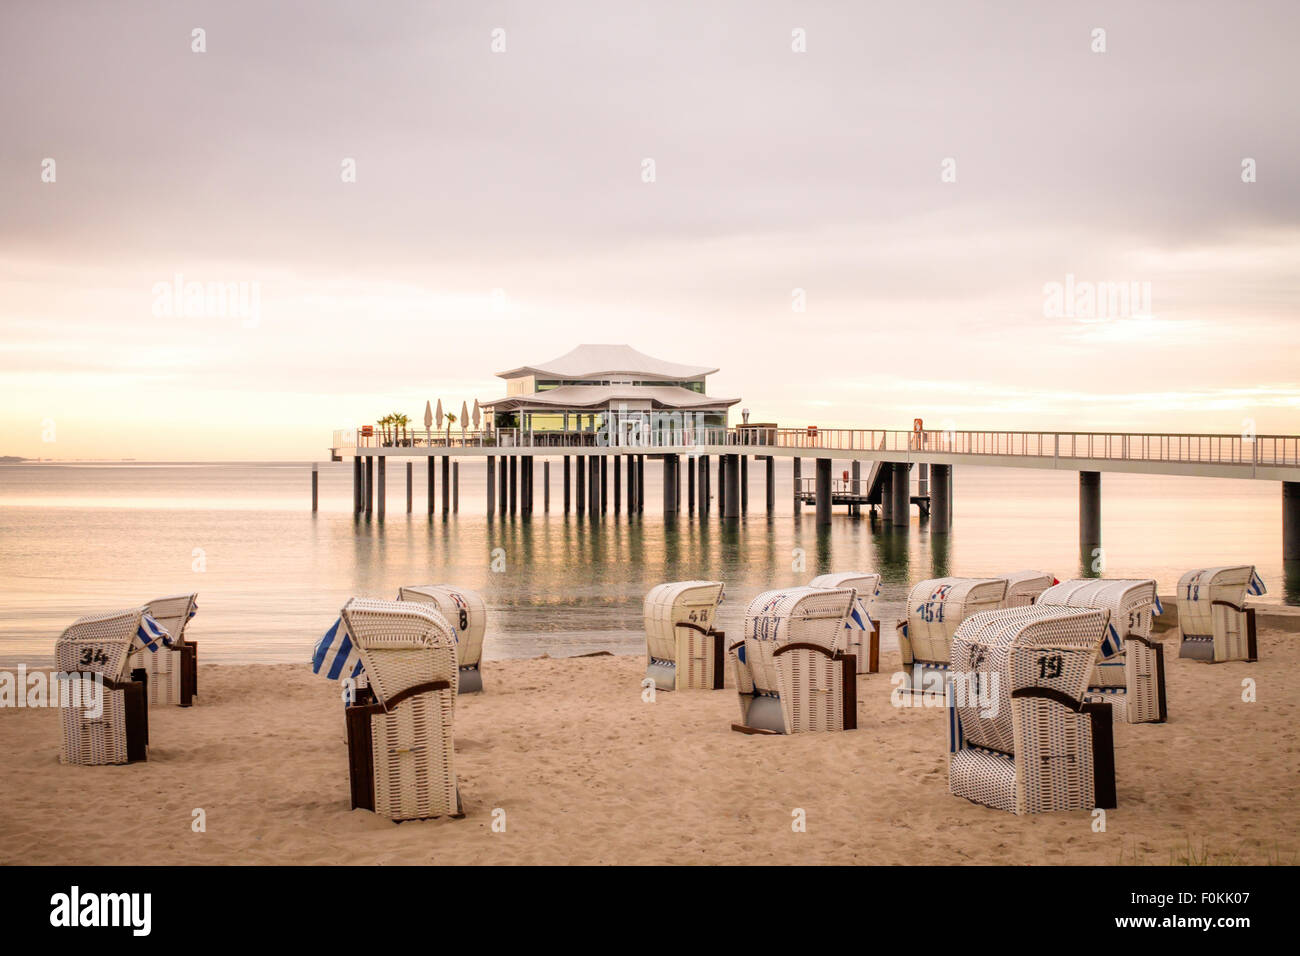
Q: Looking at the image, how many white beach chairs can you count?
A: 12